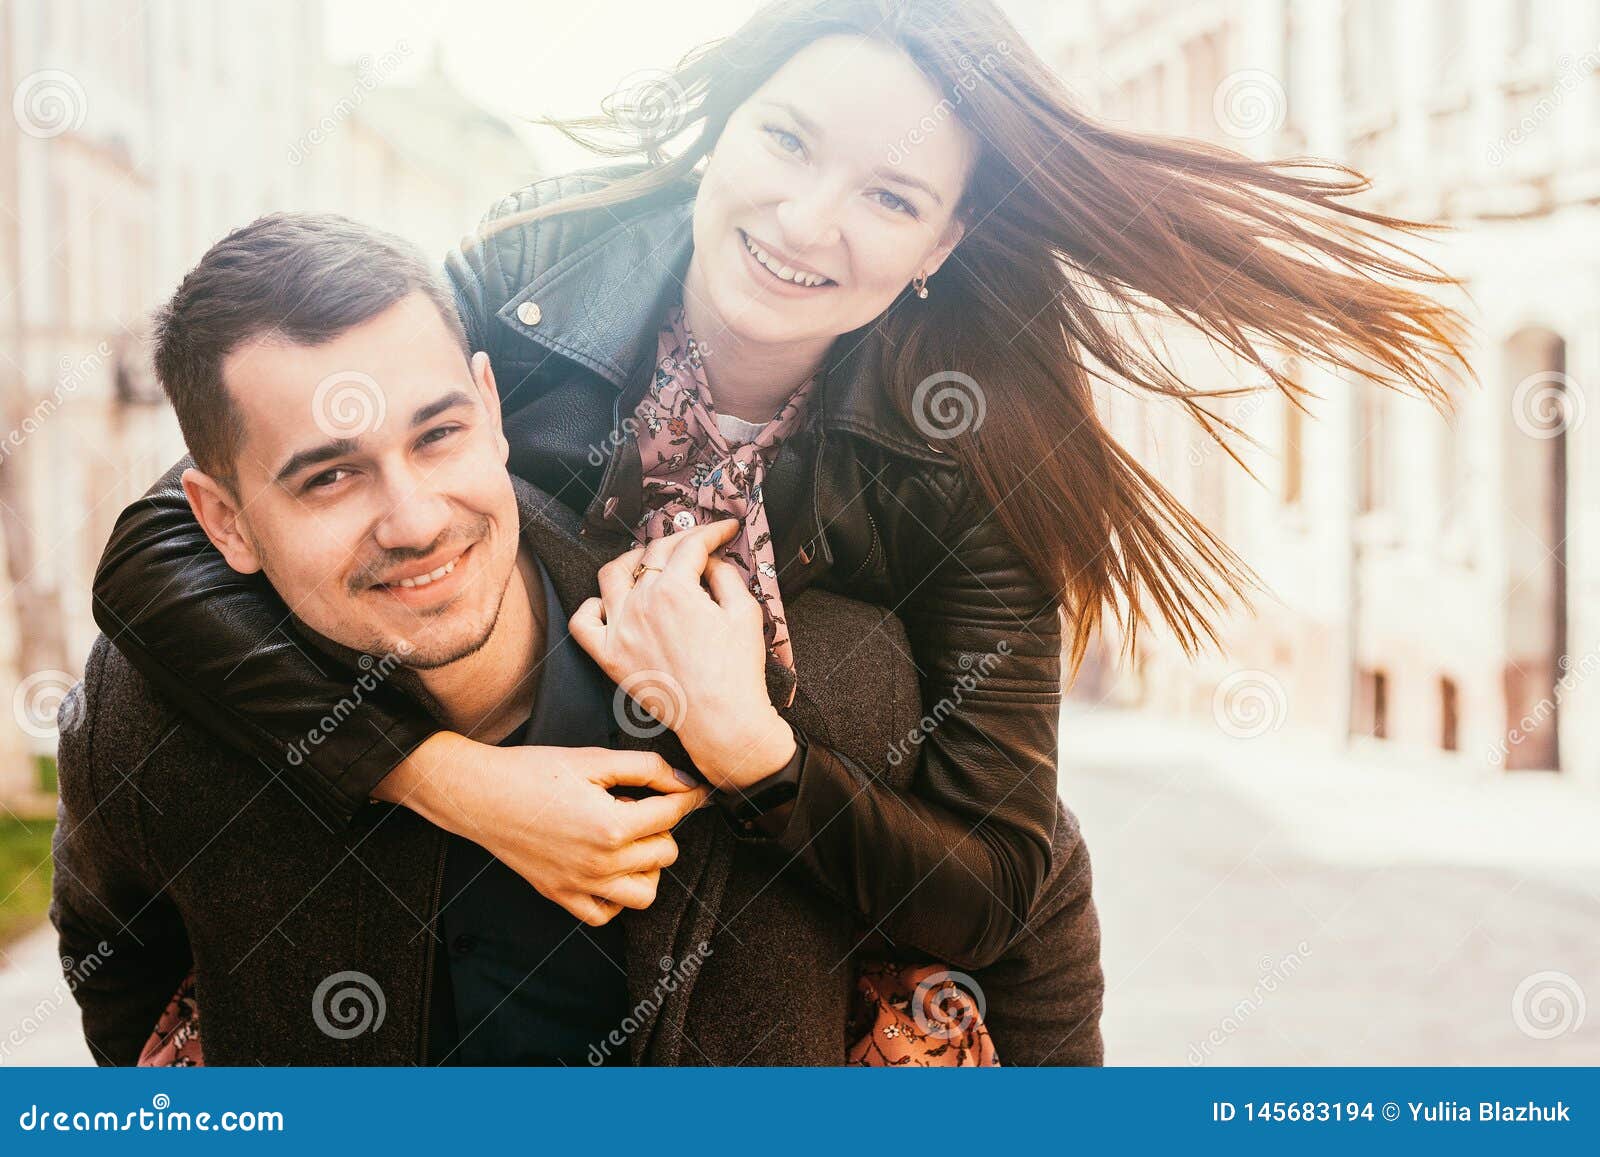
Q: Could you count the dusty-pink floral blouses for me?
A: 1